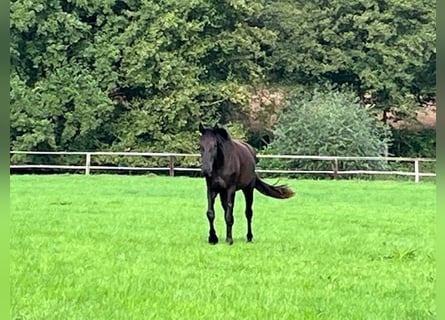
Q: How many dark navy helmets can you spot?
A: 0